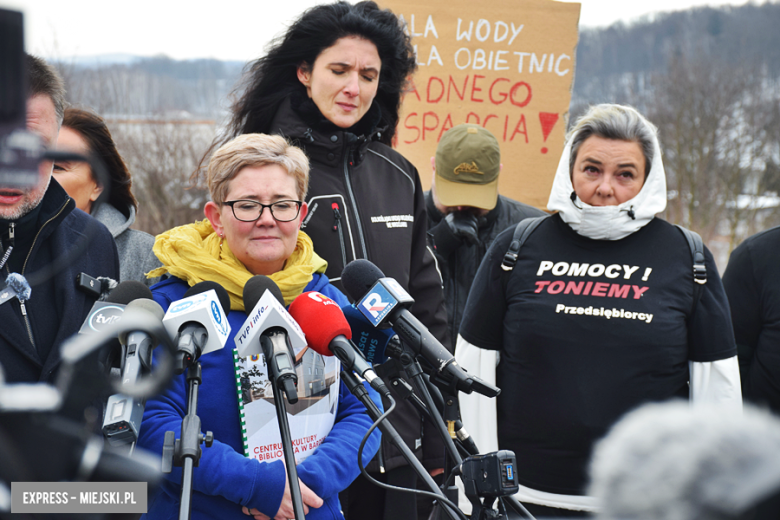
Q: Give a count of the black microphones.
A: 4